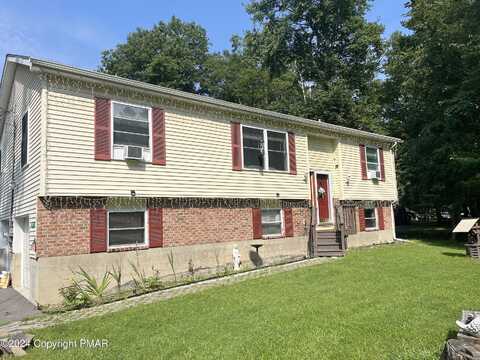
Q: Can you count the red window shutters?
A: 12